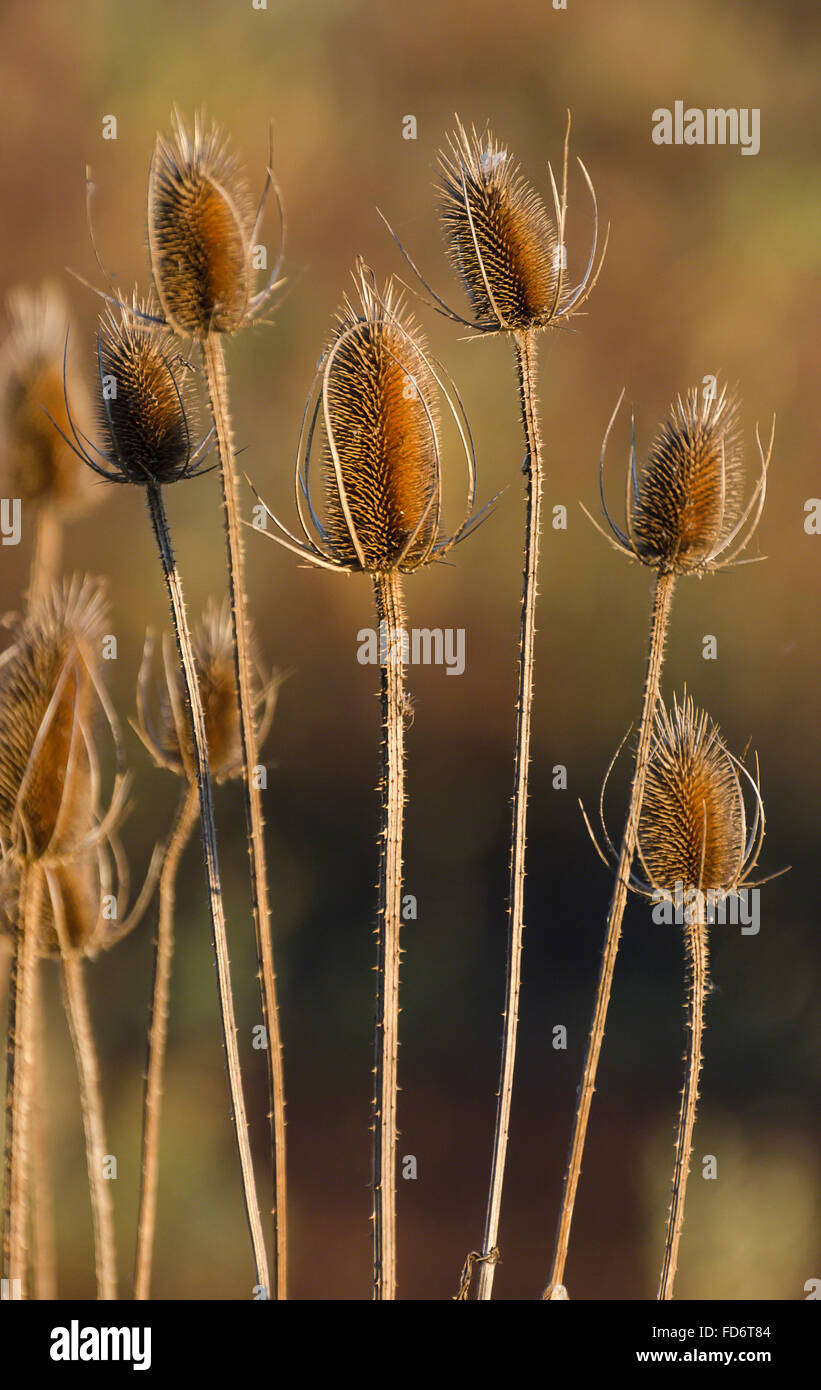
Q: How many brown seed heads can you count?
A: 10